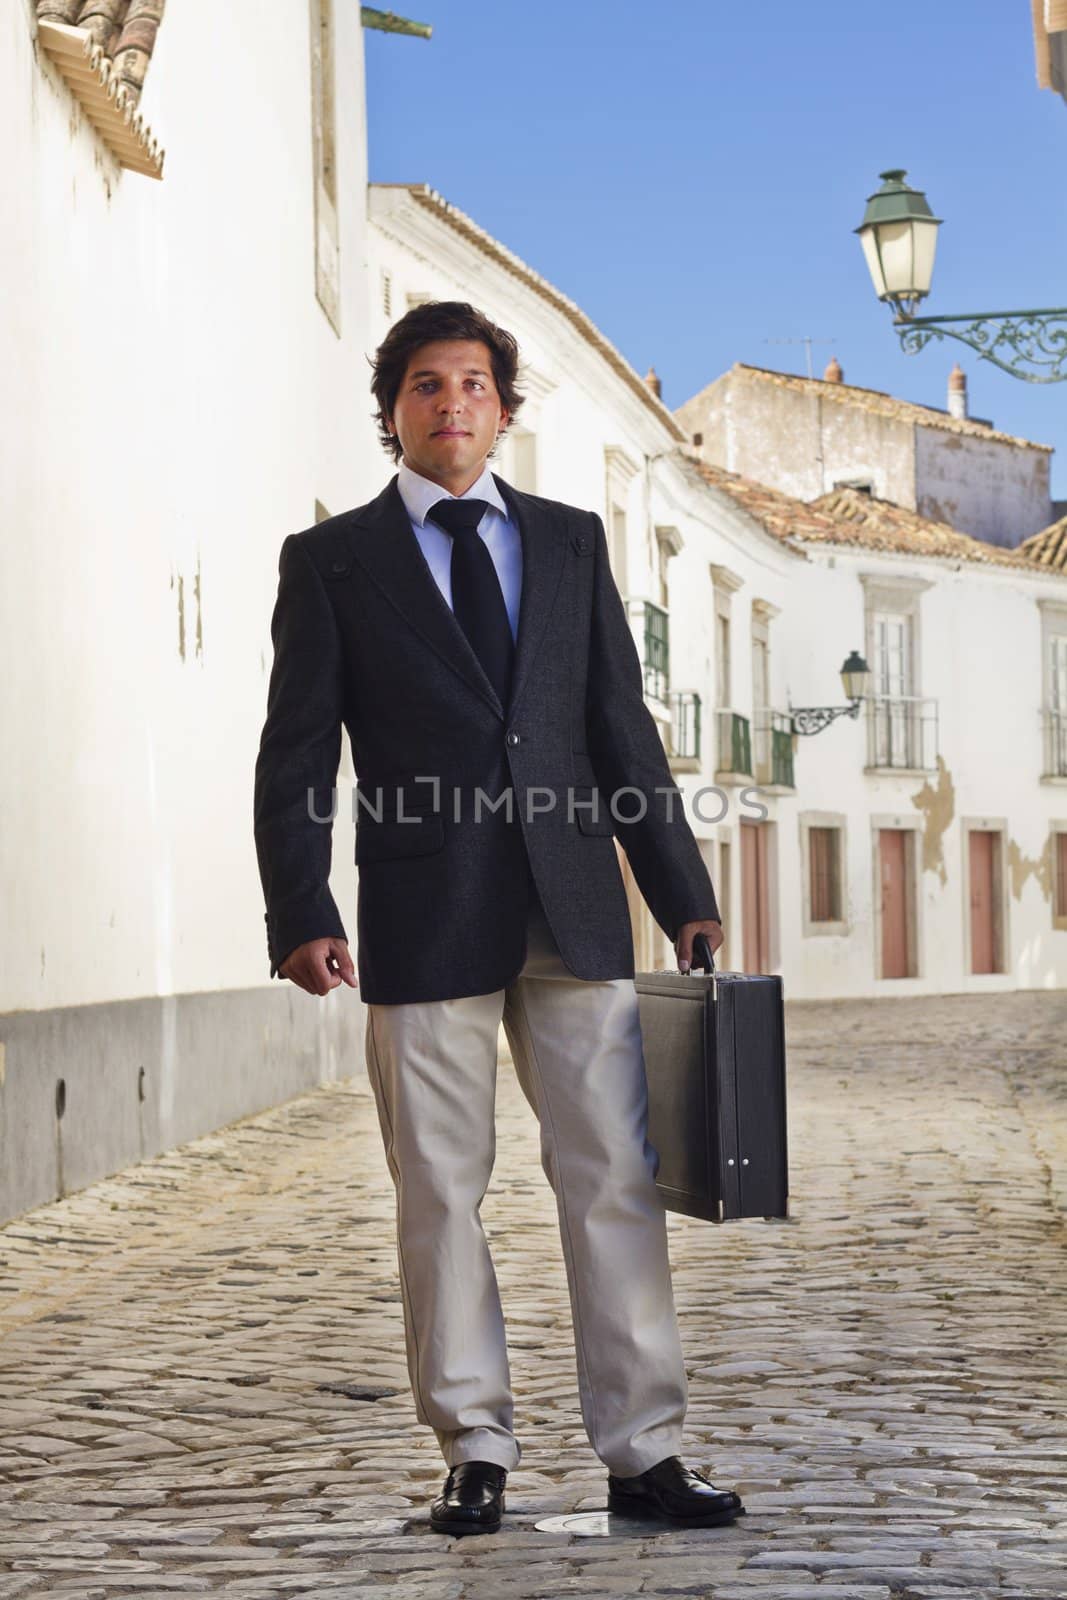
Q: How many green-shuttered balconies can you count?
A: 4